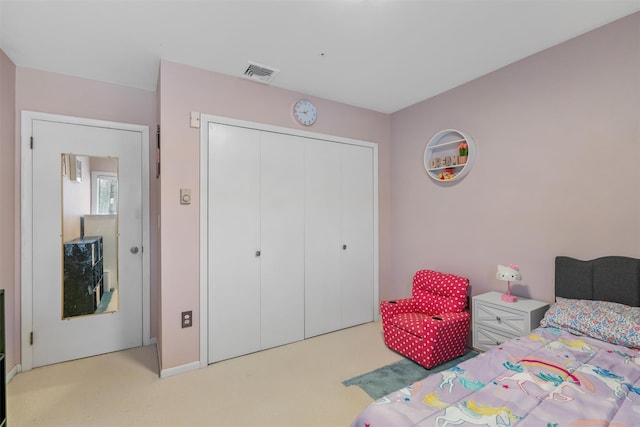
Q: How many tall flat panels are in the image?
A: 4